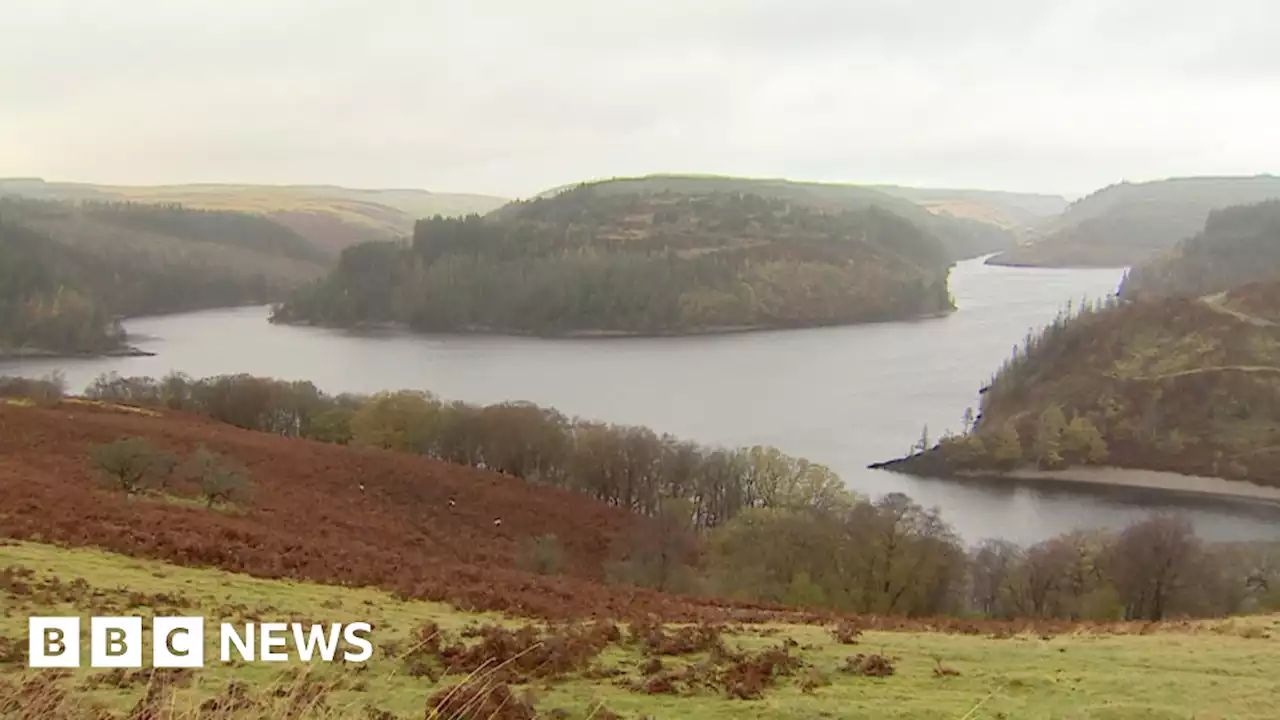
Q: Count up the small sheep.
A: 3